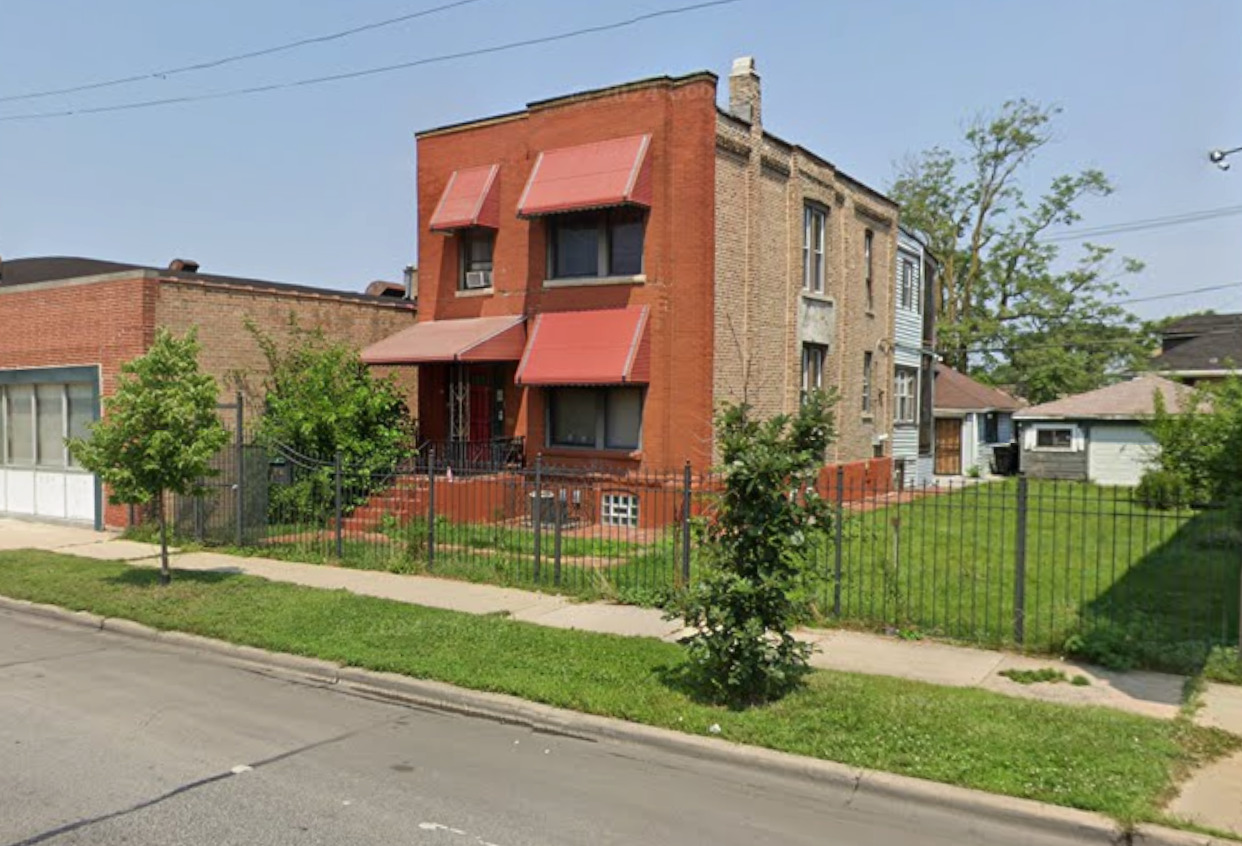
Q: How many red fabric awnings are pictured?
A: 4